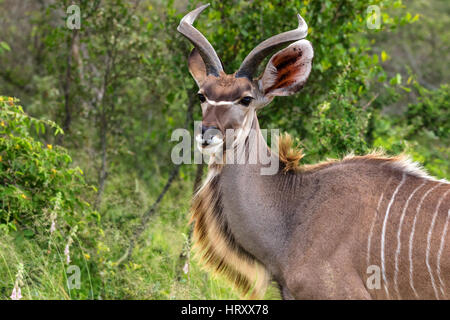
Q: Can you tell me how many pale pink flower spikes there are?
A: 4